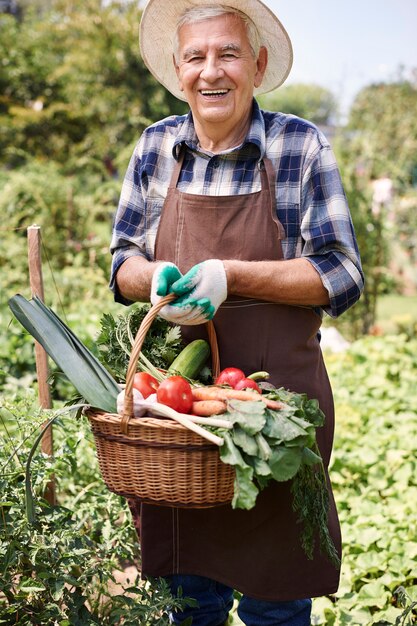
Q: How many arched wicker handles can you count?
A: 1